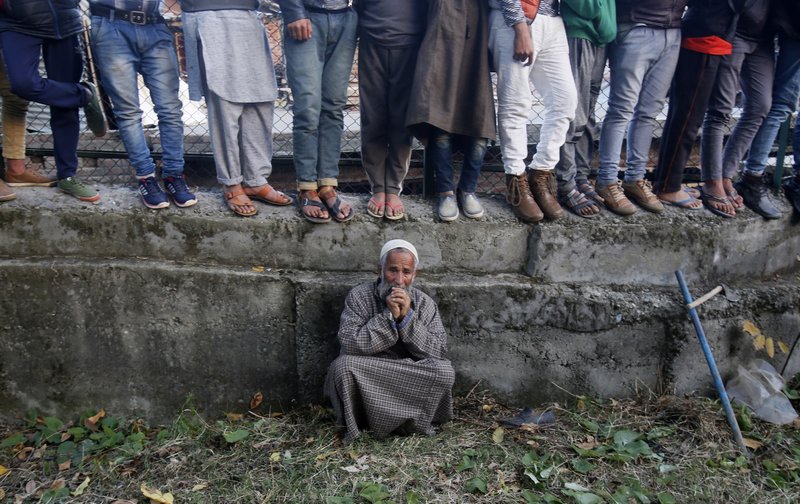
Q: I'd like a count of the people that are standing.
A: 13